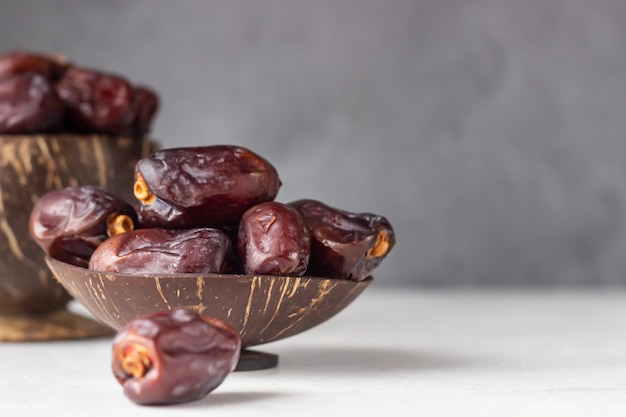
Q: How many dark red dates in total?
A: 10